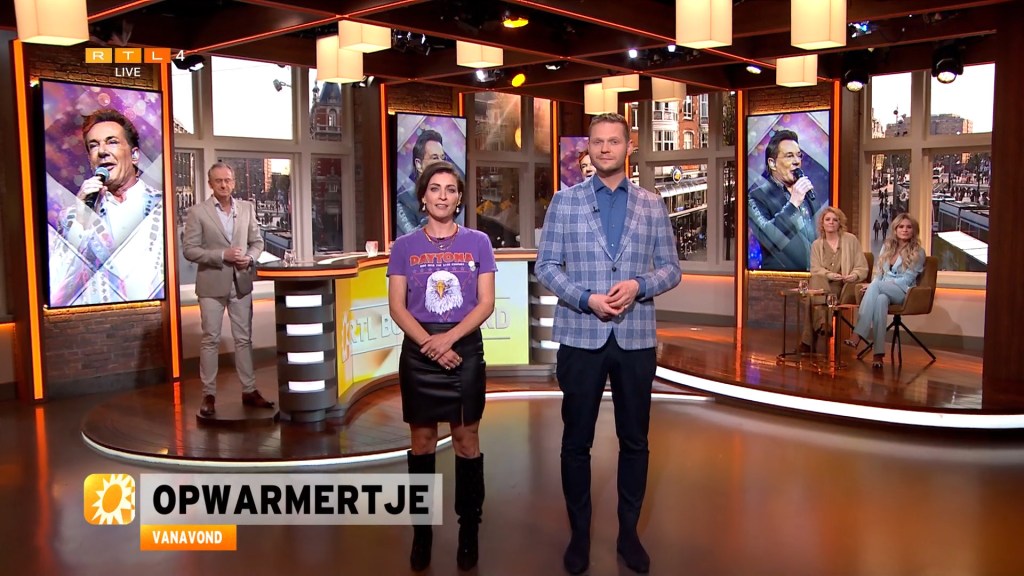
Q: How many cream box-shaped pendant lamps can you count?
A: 10